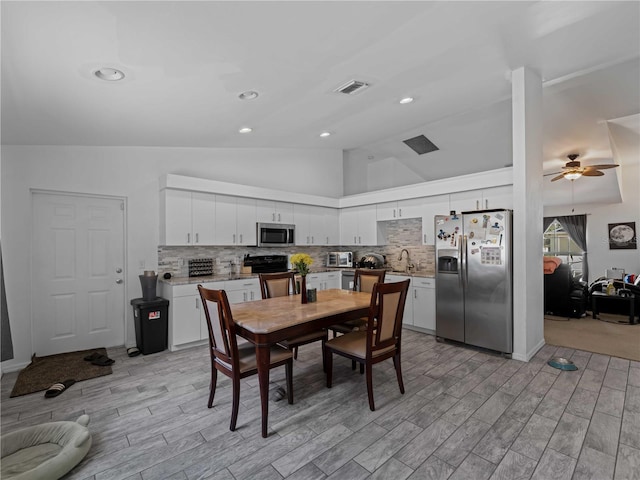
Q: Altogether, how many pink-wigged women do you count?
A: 0